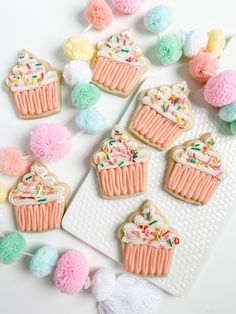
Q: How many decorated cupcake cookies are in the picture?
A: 7